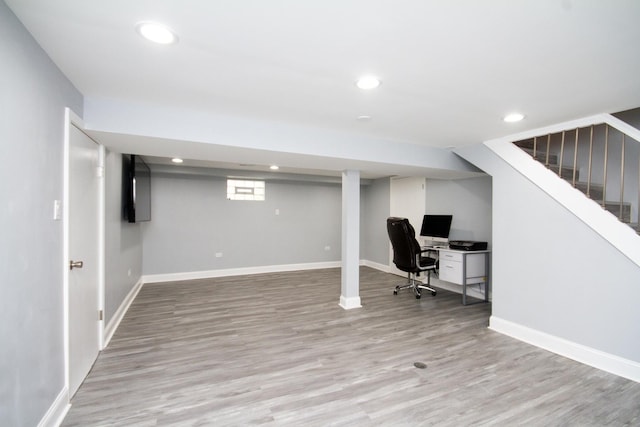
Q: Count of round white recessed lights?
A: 5